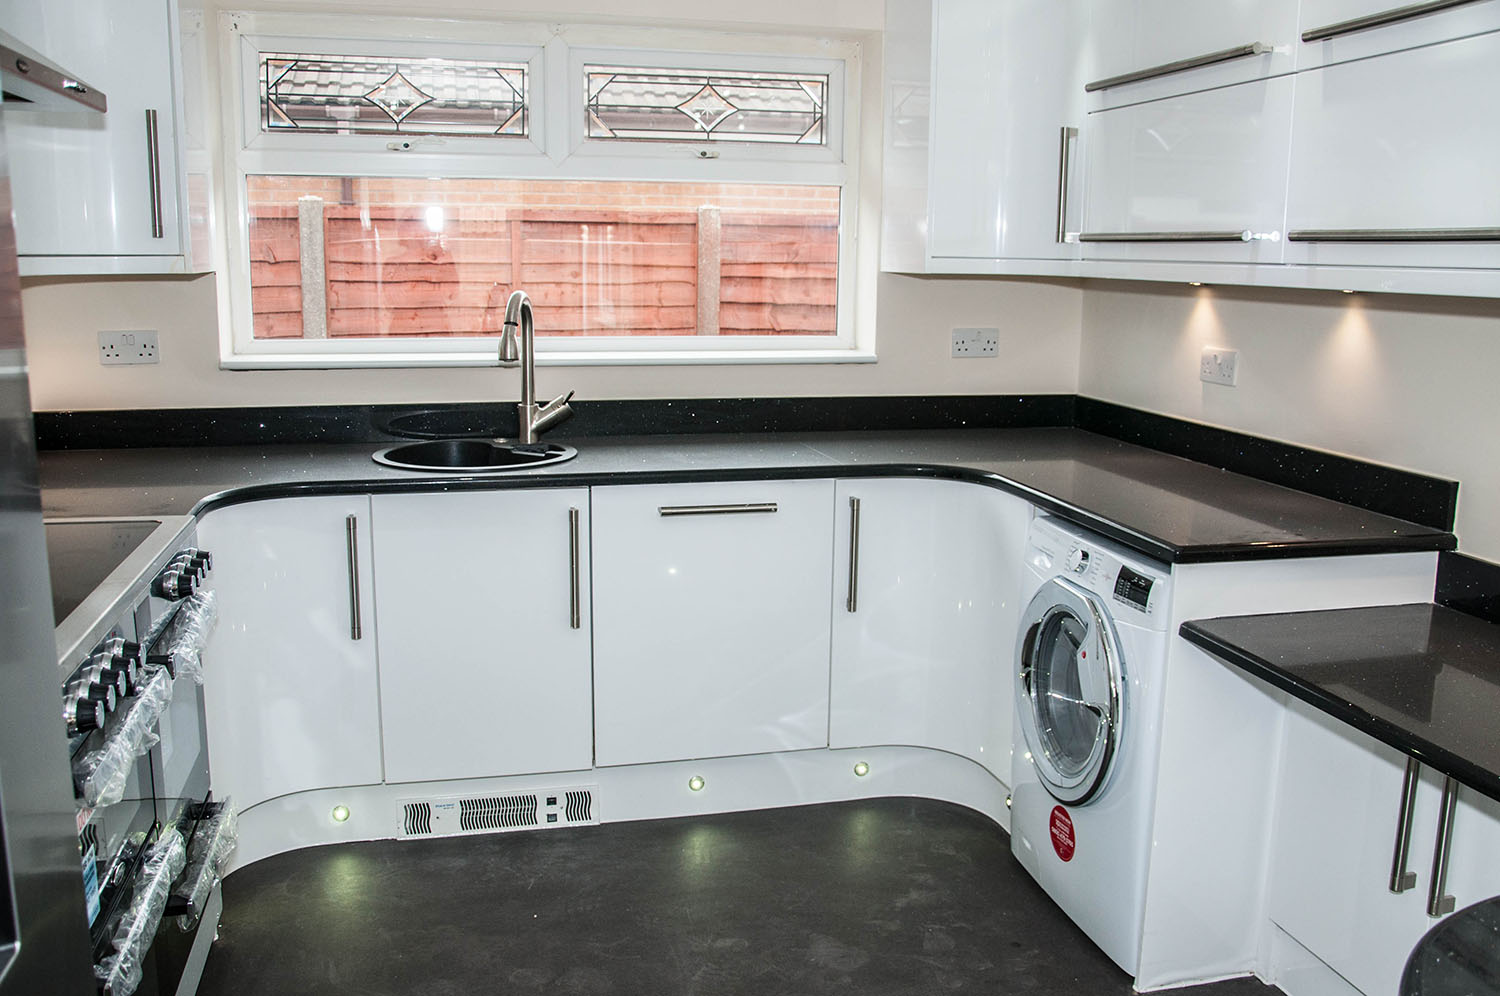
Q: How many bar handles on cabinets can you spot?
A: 12